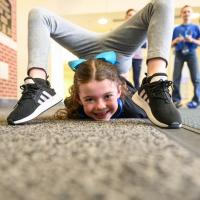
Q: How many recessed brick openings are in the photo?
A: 1